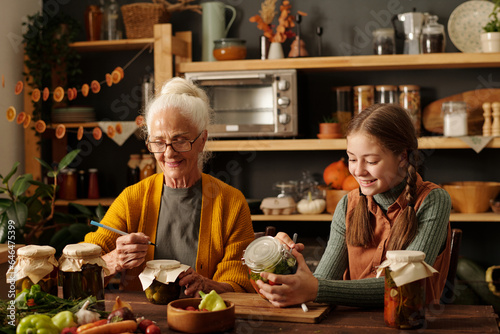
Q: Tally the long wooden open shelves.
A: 3